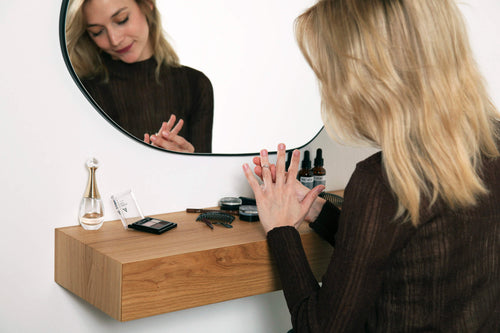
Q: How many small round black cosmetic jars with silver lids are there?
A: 2